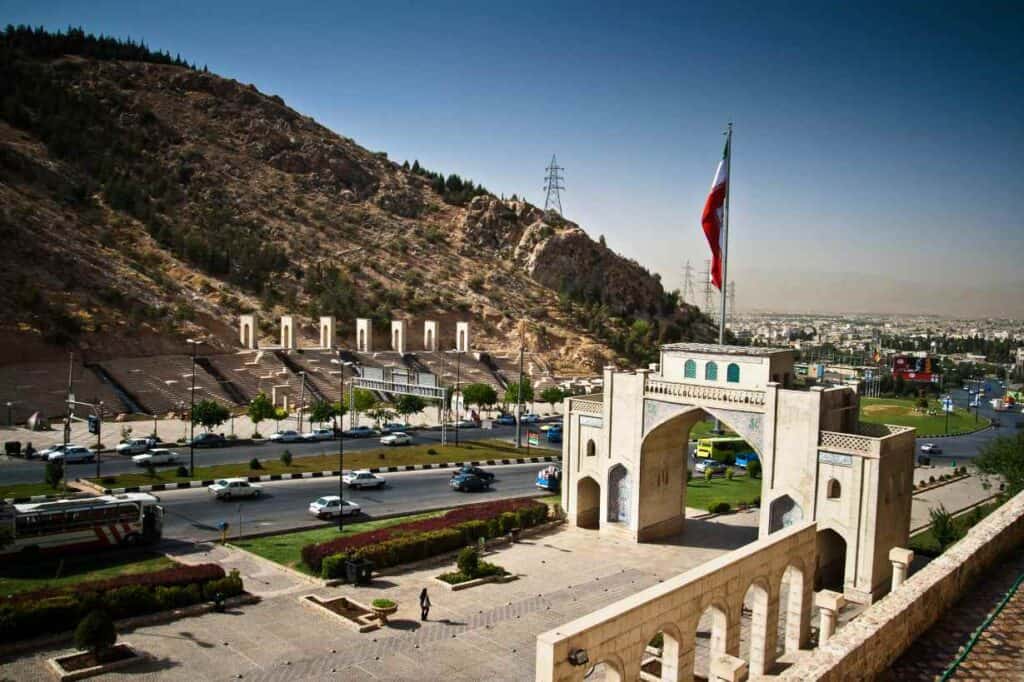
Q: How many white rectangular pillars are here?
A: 7